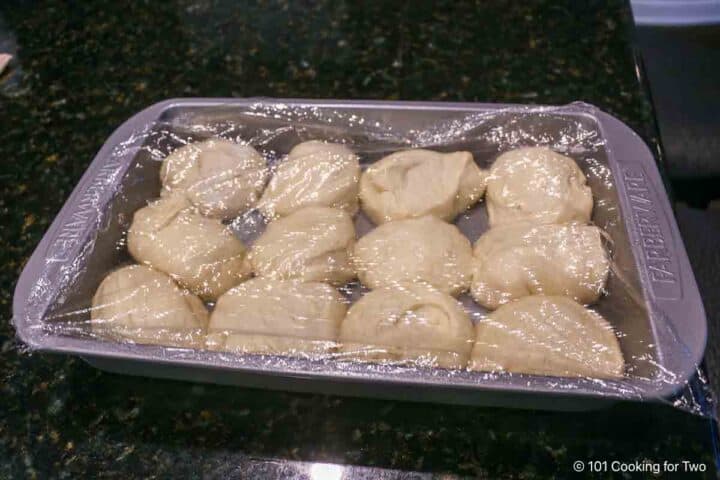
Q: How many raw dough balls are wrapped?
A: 12